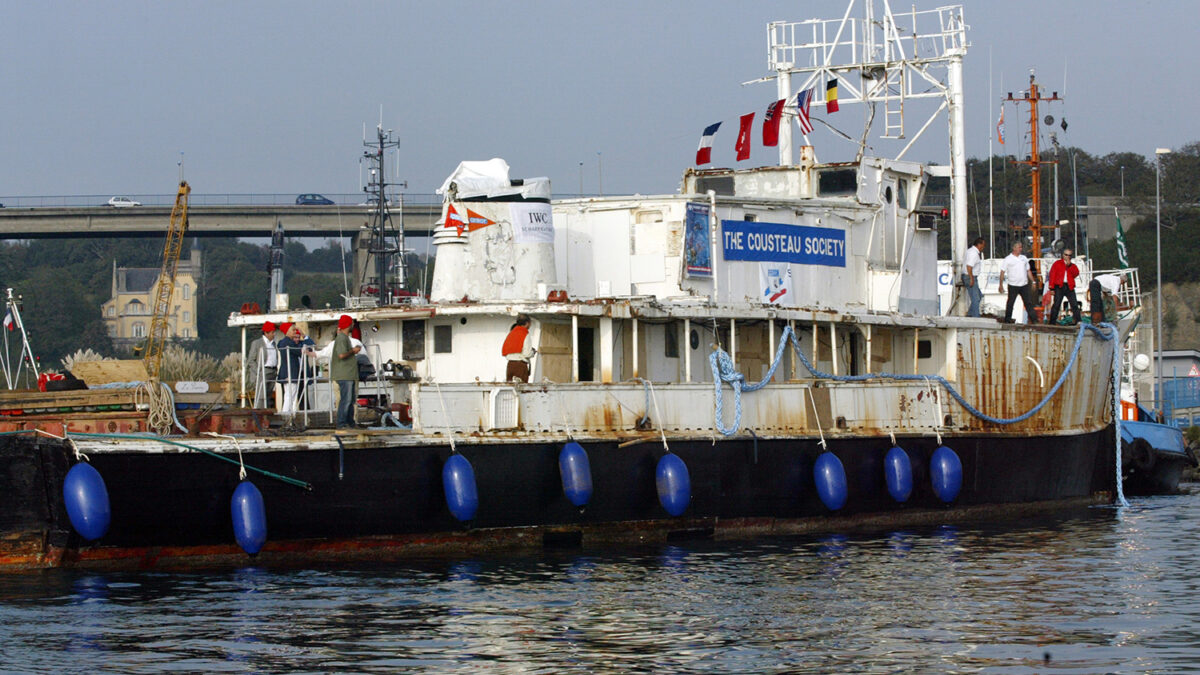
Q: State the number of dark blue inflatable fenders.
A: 8